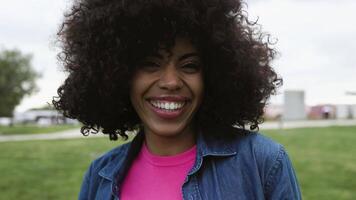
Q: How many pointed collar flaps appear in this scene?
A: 2